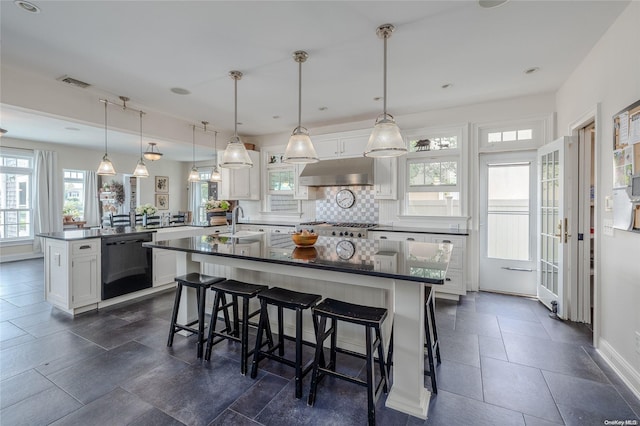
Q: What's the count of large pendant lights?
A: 3